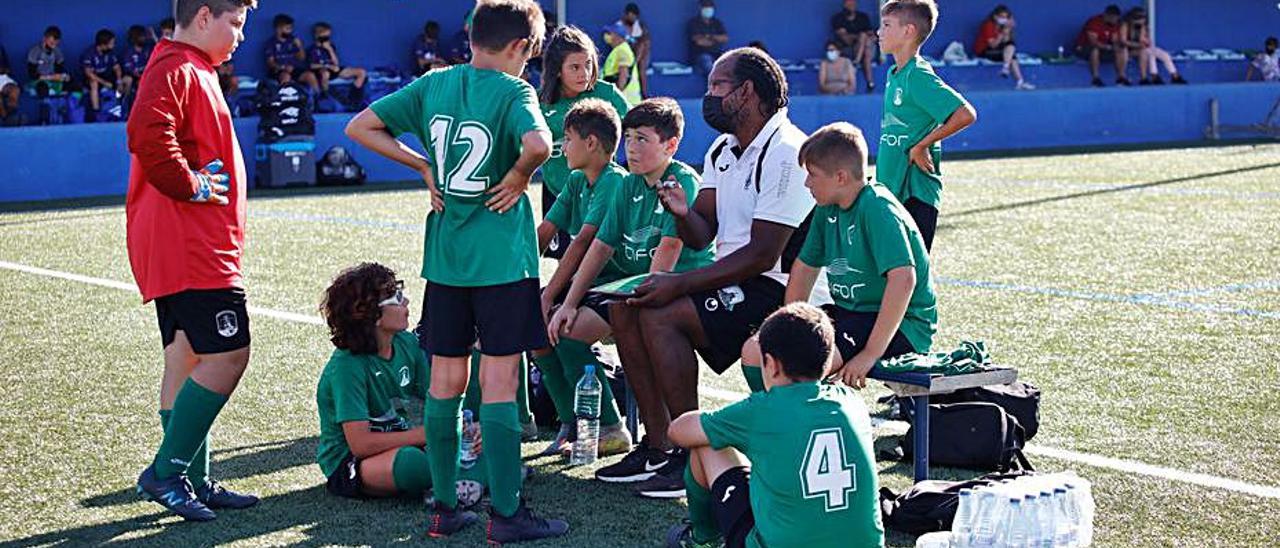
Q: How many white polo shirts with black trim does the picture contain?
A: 1